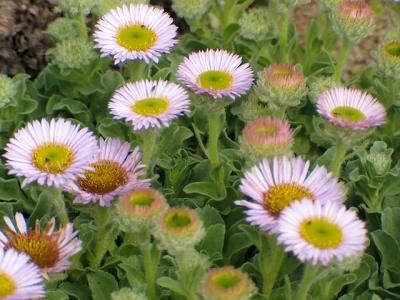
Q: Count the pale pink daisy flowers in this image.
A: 10